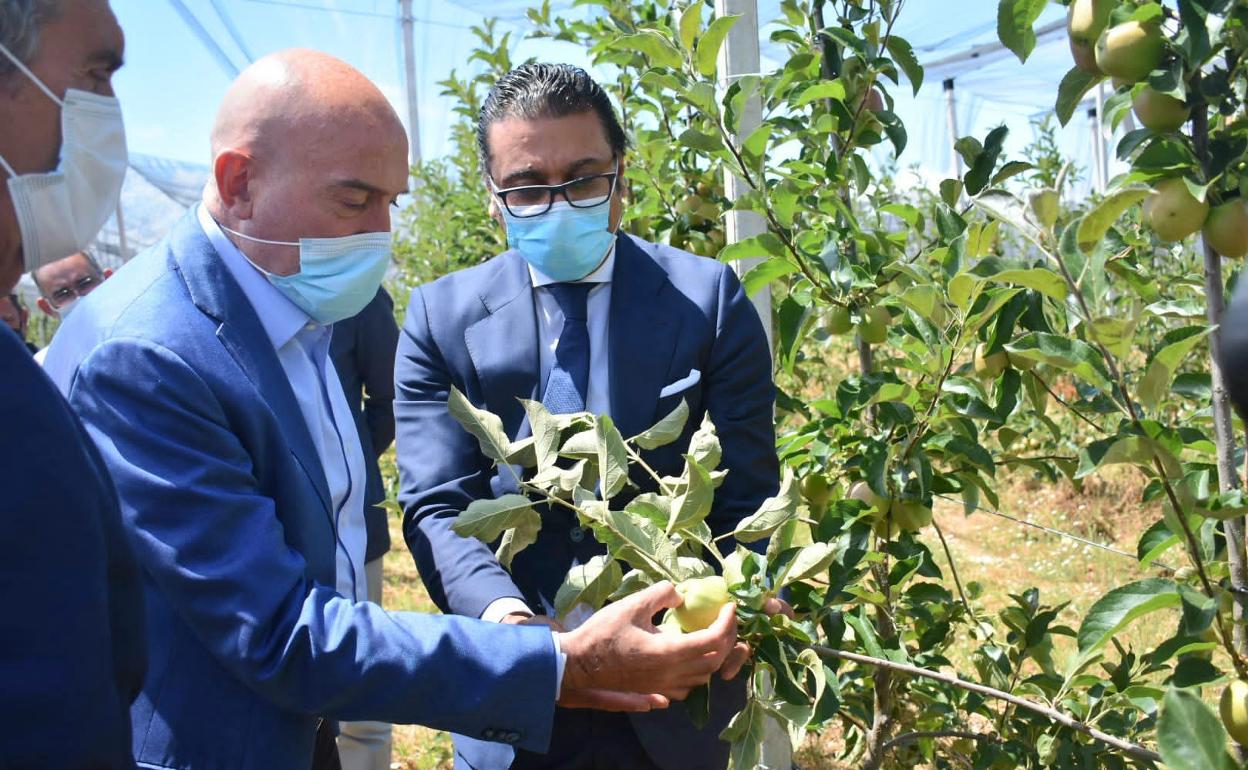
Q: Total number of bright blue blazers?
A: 1